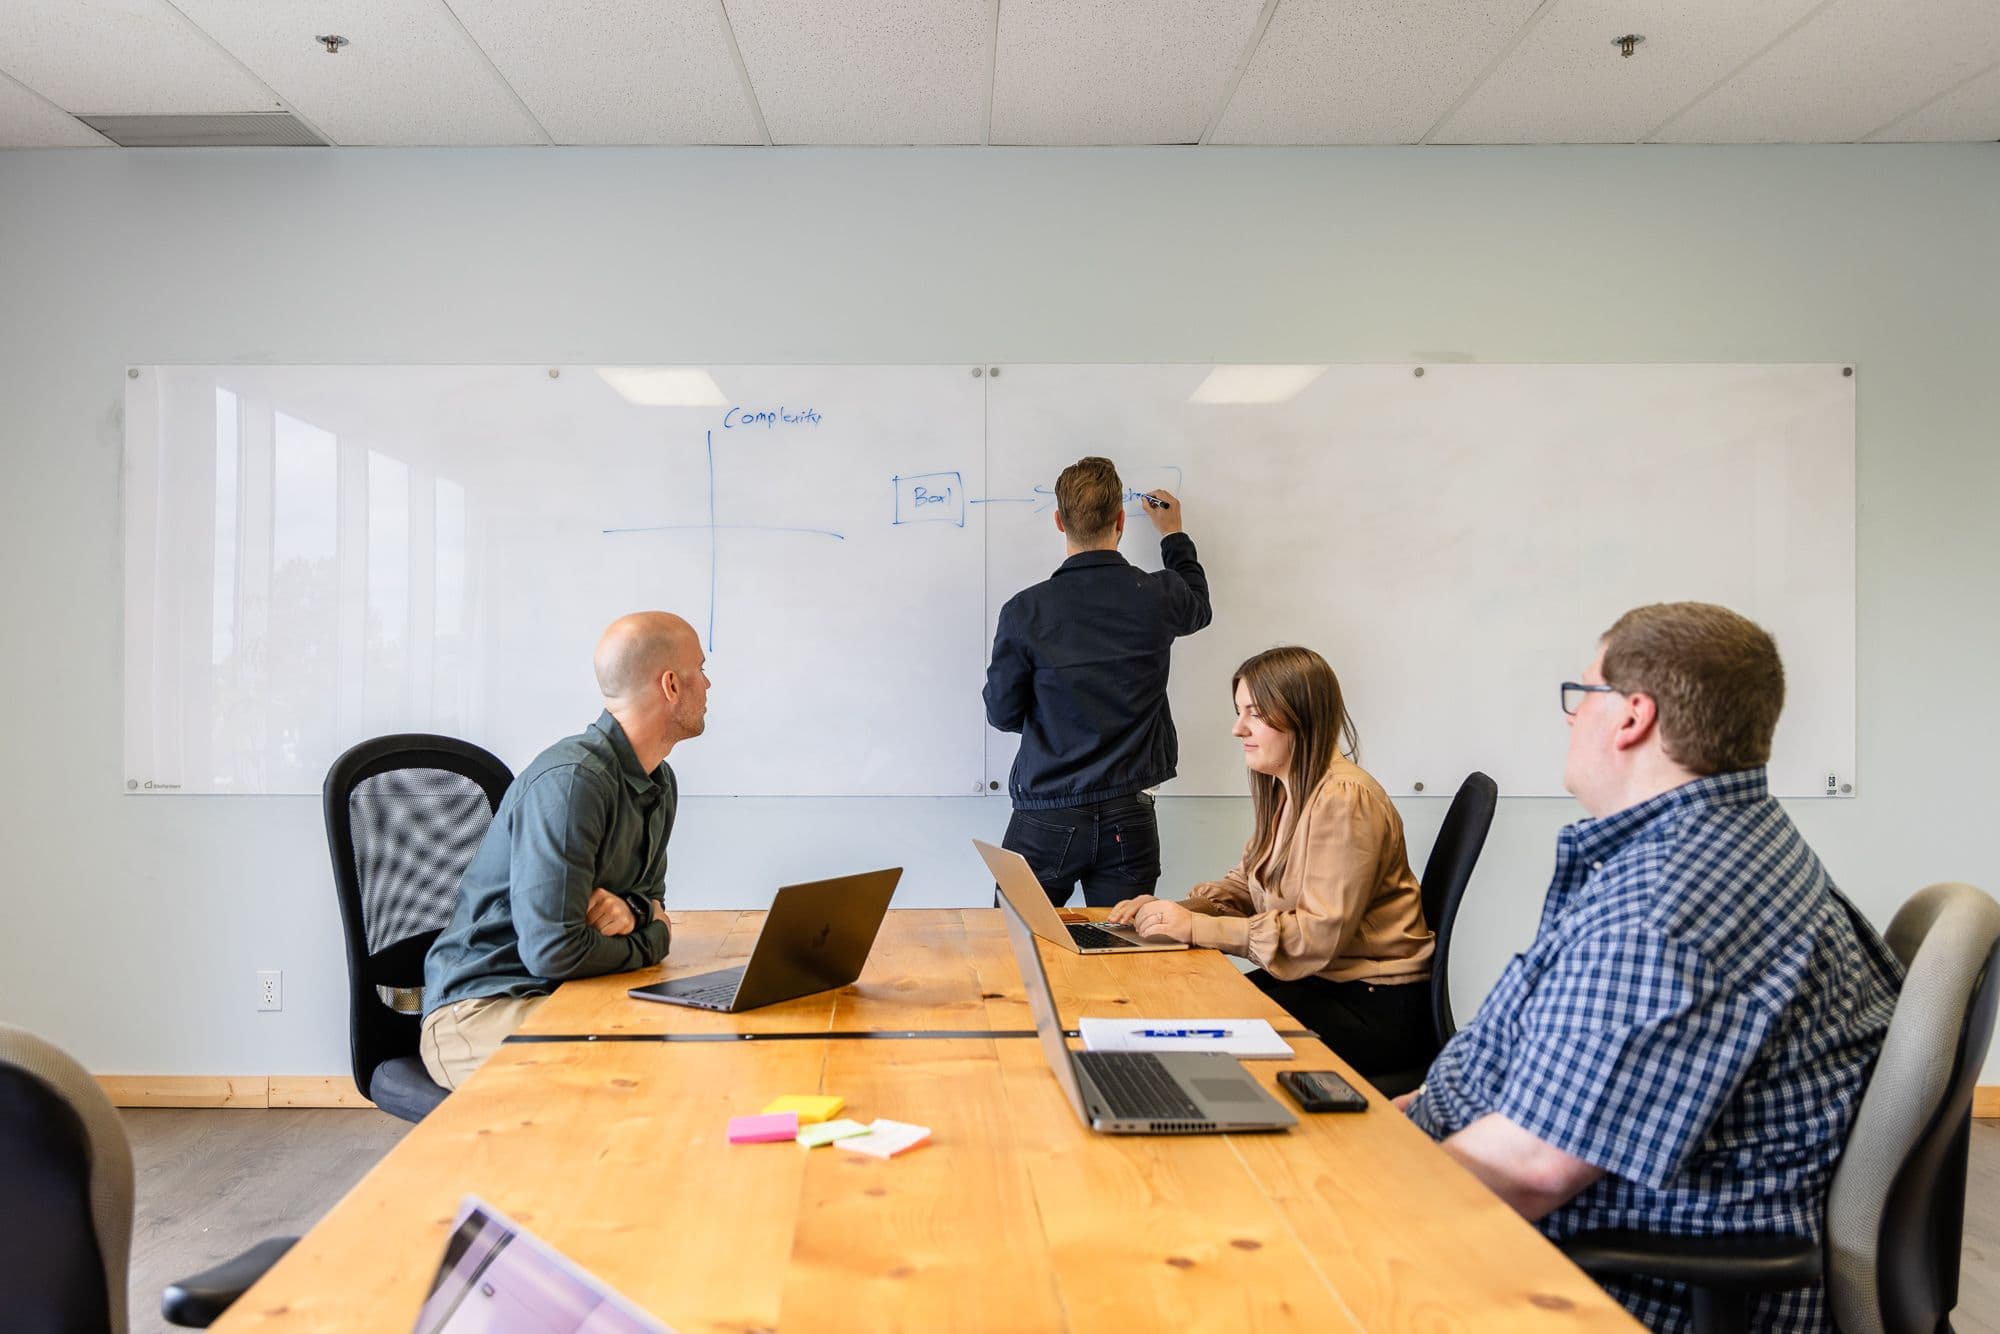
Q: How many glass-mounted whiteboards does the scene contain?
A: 2